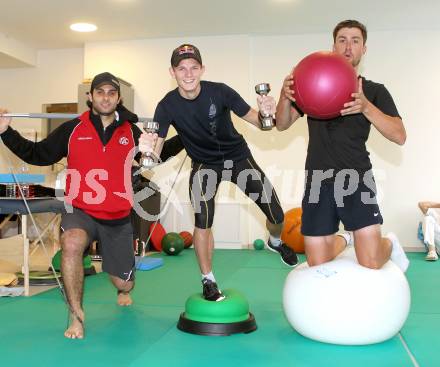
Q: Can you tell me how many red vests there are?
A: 1